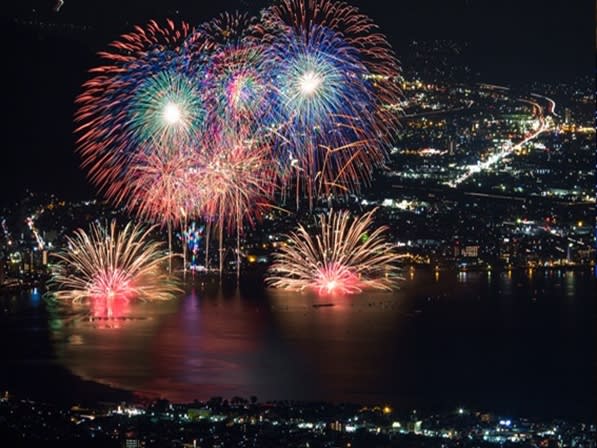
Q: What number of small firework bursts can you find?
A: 2